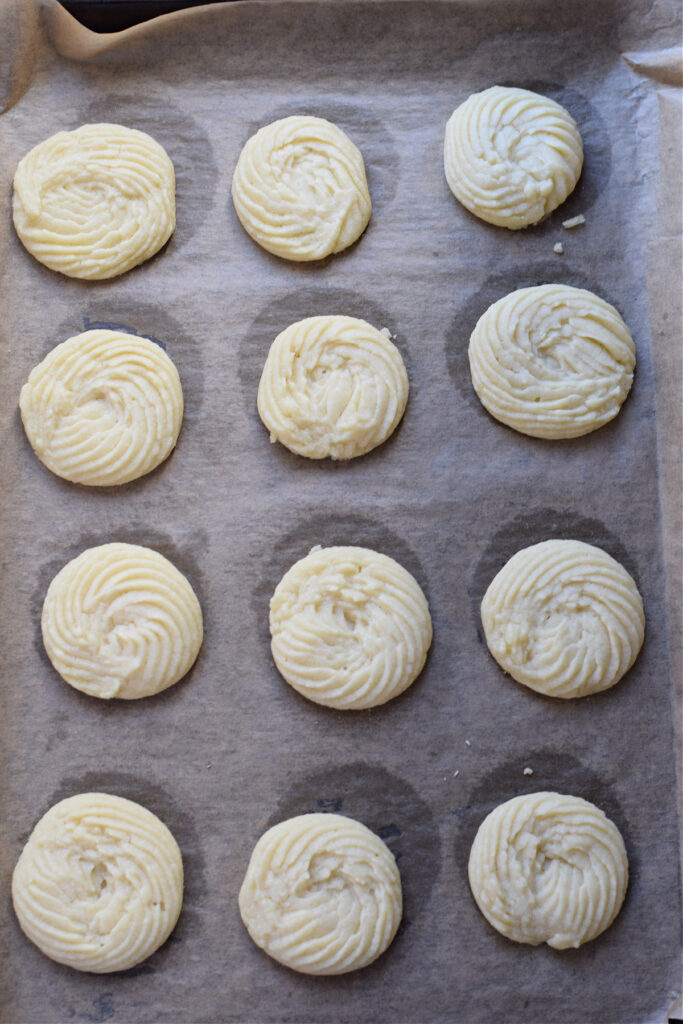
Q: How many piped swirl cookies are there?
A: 12